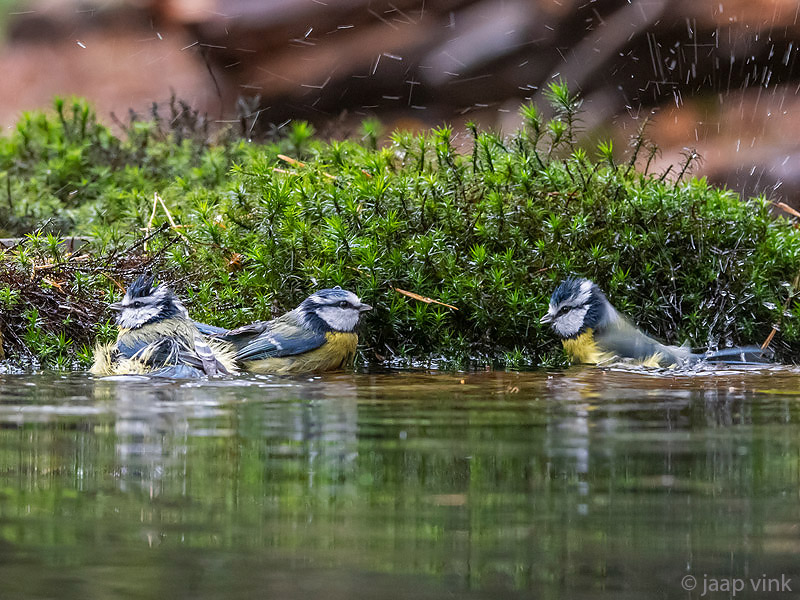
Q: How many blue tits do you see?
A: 3